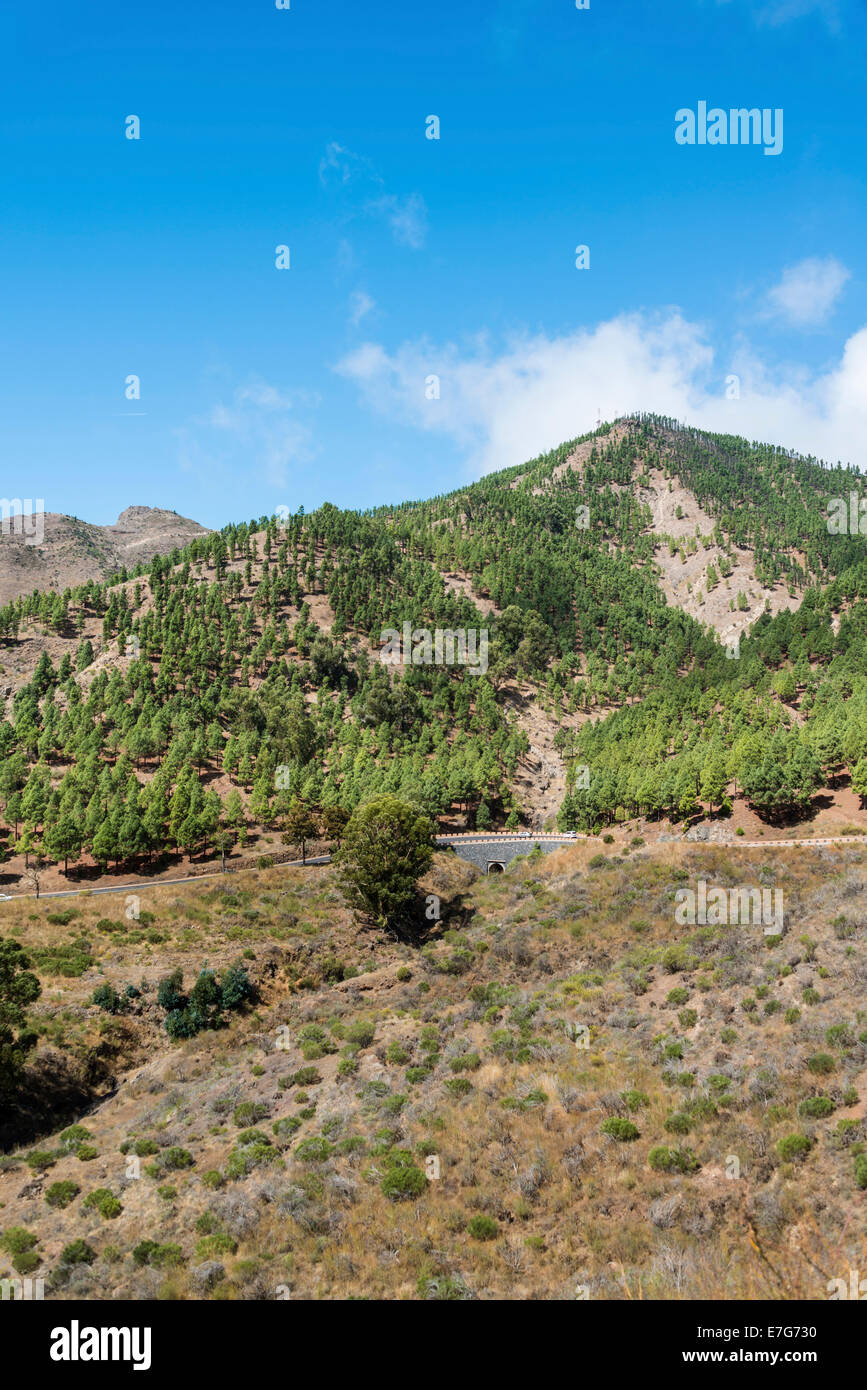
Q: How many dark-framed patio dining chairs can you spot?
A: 0